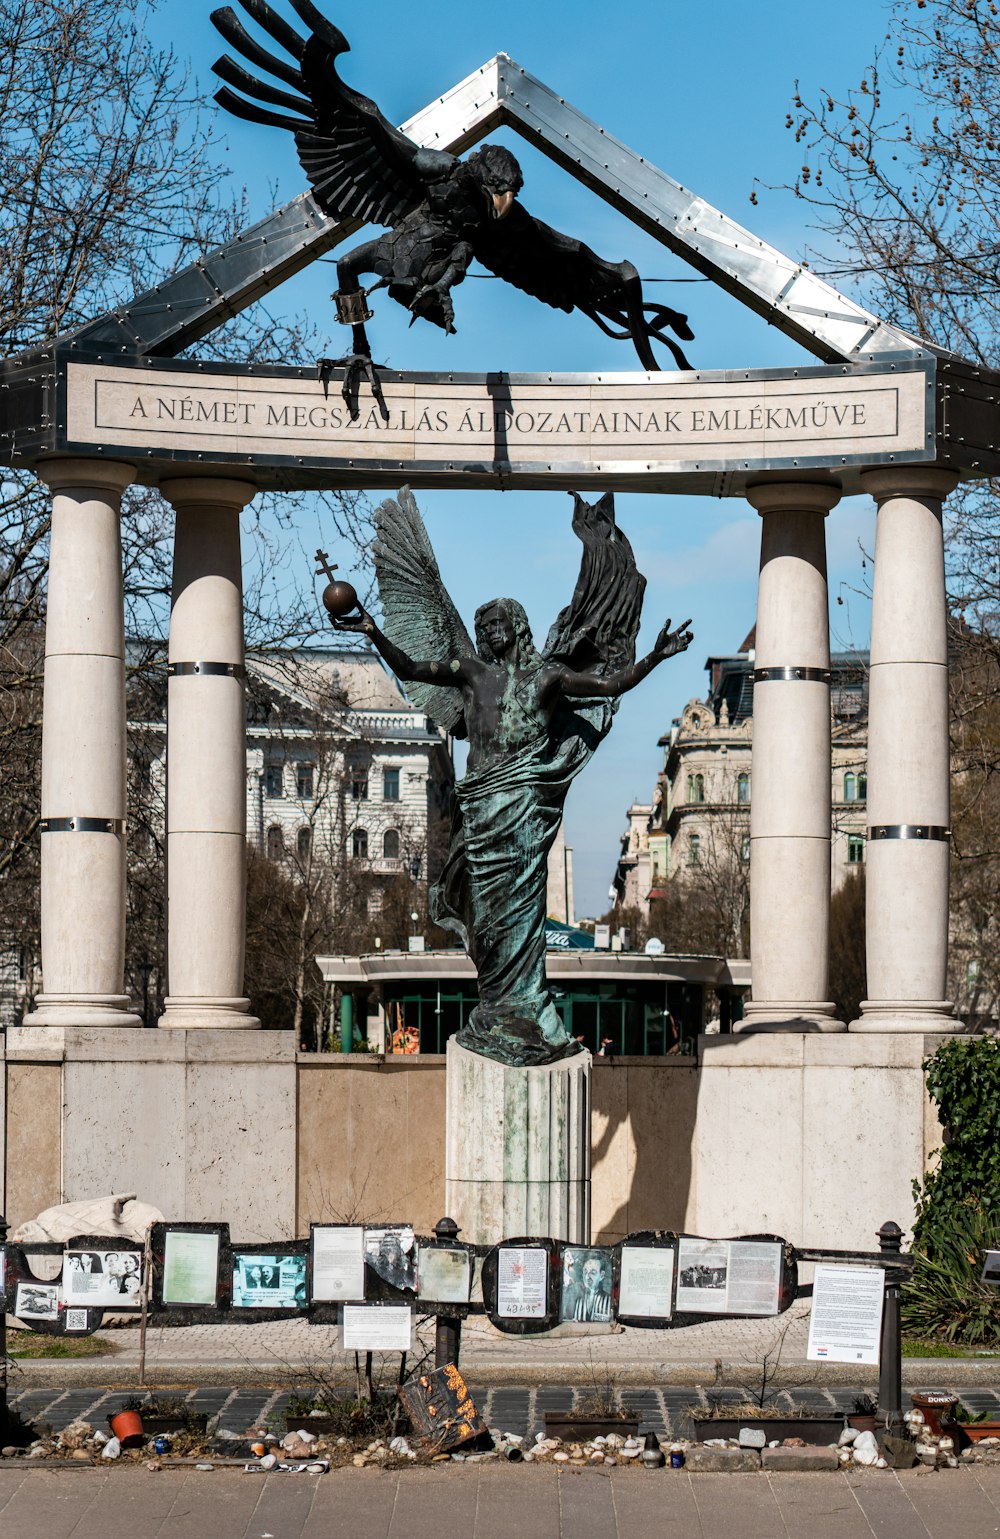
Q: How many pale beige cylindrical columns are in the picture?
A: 4